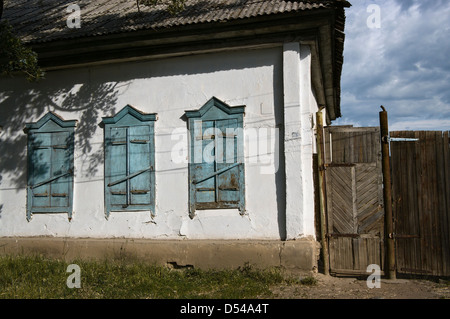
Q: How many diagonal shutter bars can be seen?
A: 3